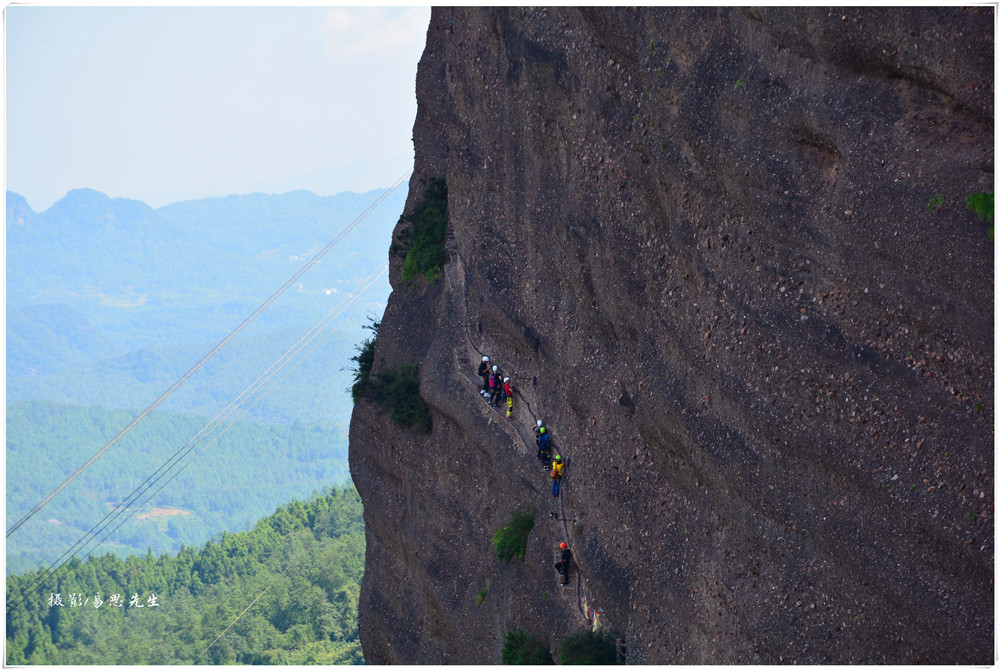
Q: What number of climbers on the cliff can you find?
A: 7